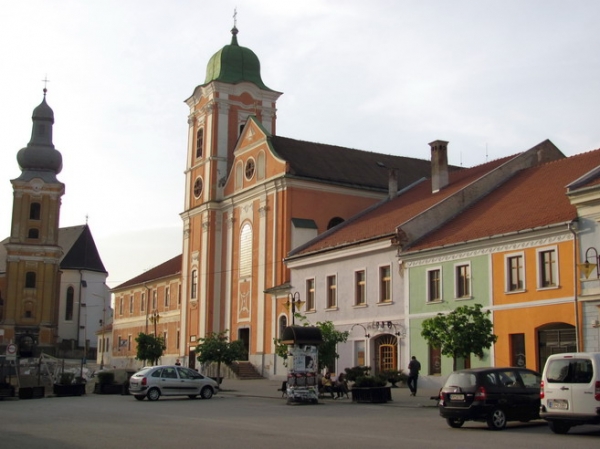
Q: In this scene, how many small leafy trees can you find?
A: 4